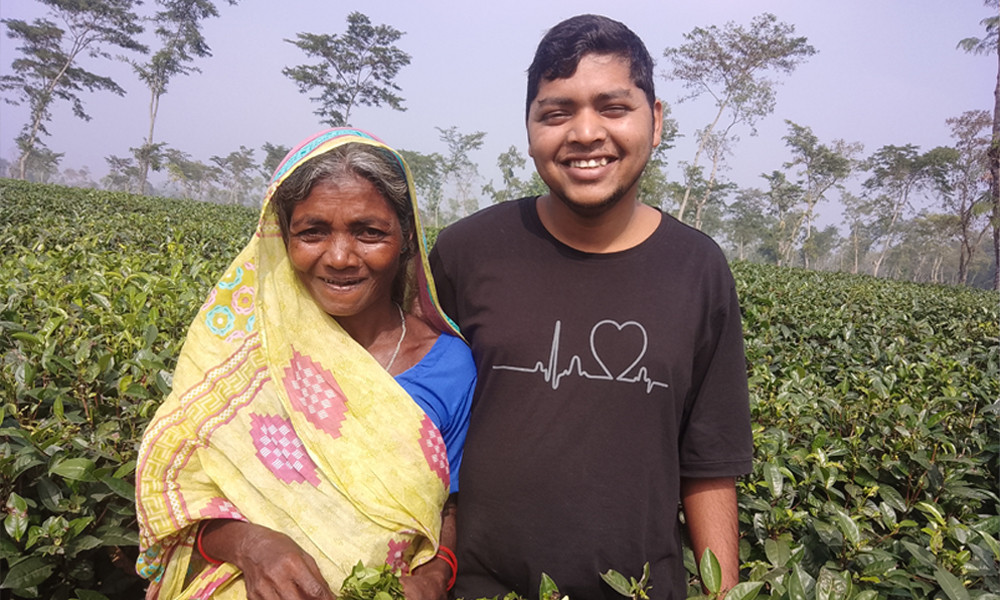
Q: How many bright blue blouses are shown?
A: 1